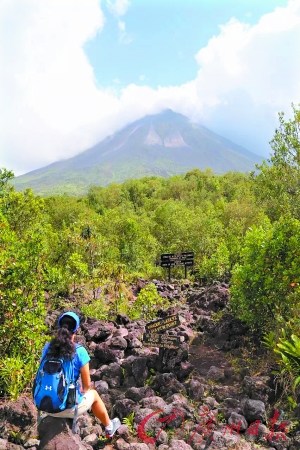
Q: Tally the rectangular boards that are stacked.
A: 4